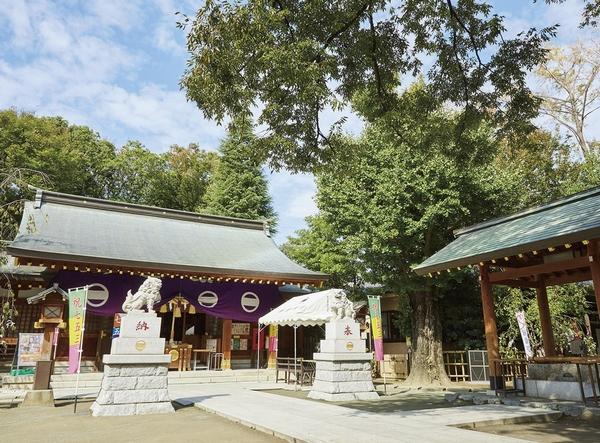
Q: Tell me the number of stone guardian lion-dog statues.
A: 2